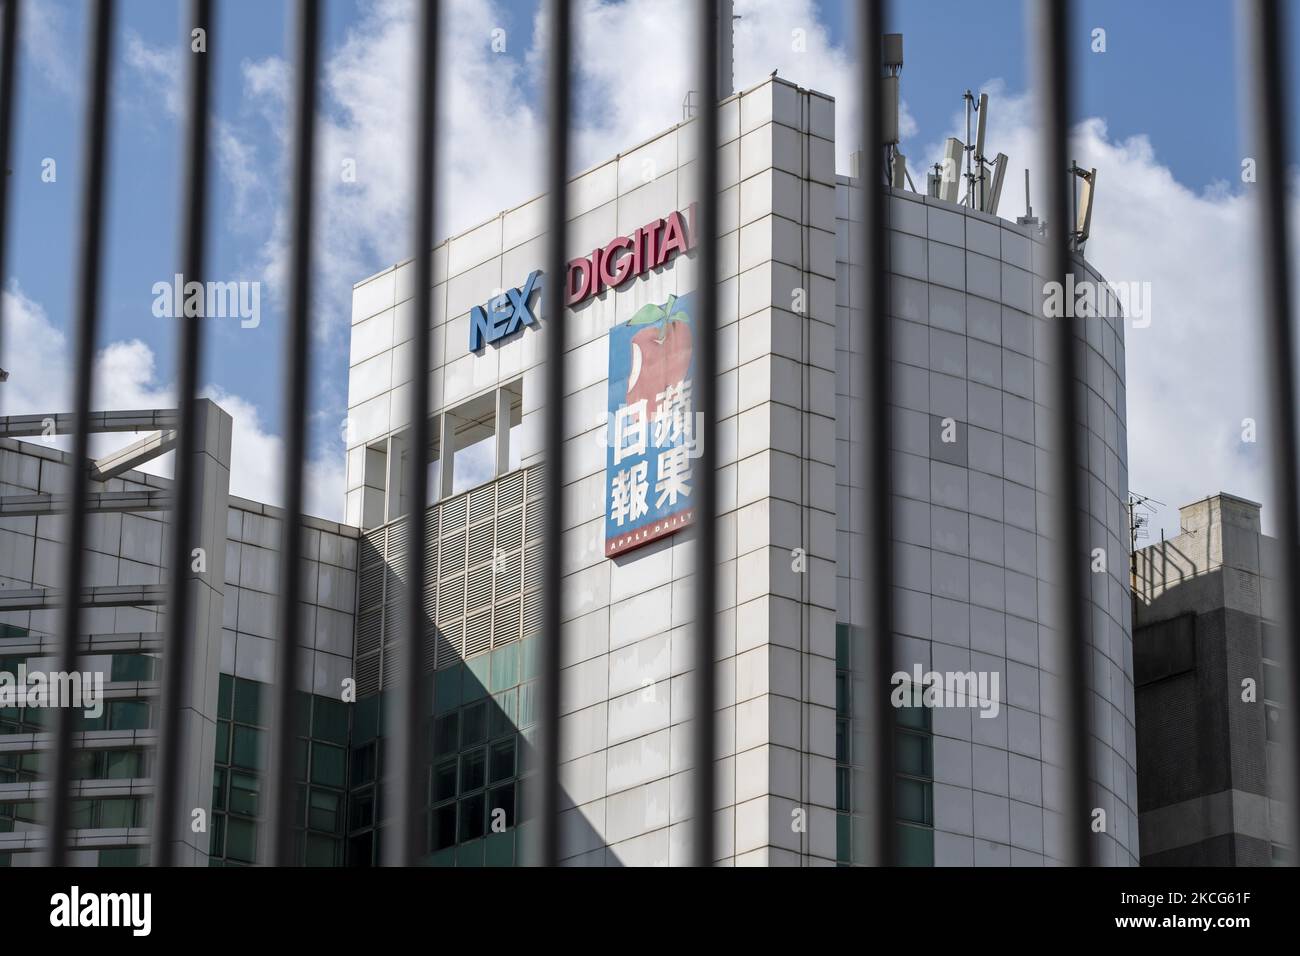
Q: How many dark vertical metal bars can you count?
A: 10